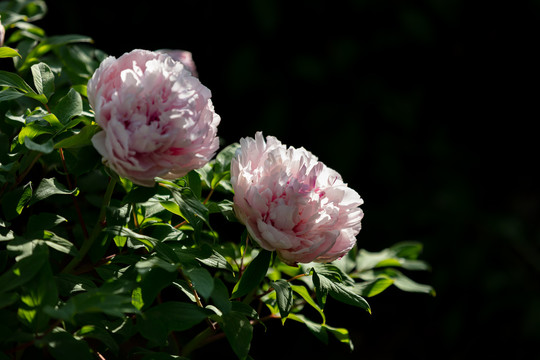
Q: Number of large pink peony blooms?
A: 2